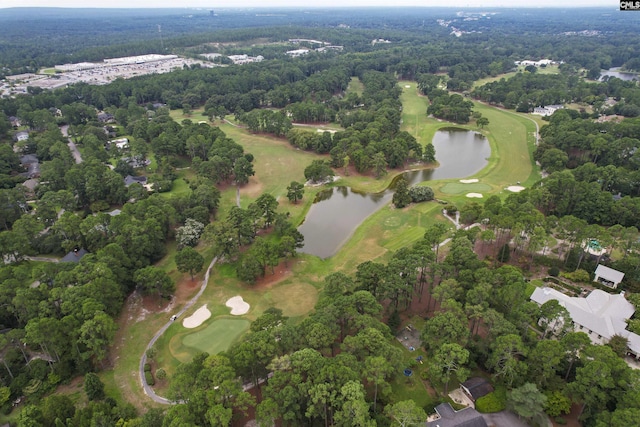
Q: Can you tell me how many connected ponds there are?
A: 2